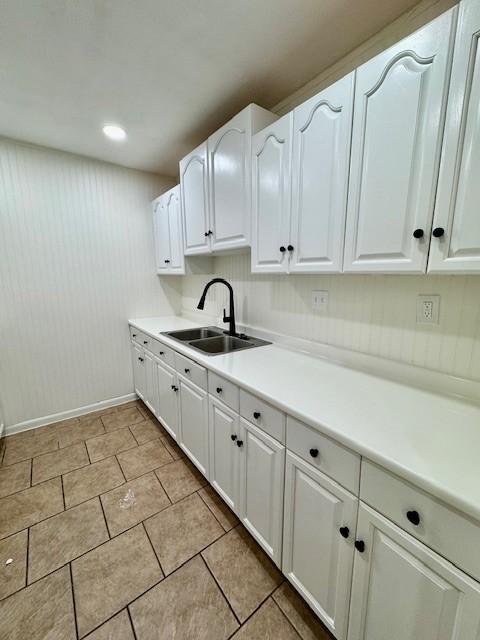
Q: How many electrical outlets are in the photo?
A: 1